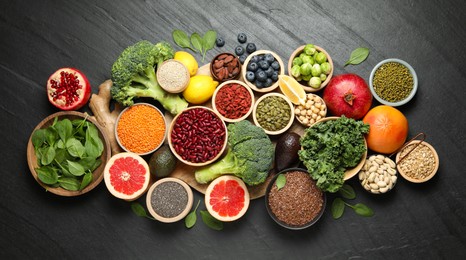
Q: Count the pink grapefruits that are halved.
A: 2